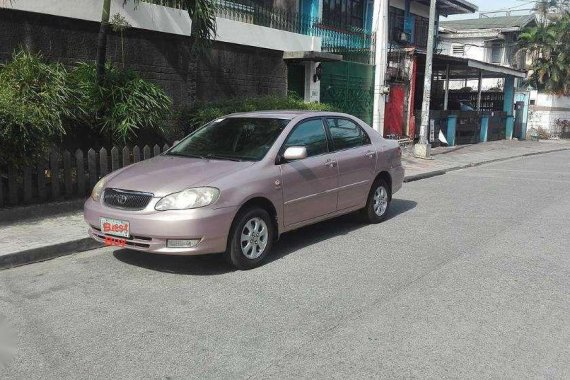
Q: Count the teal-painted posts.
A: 3